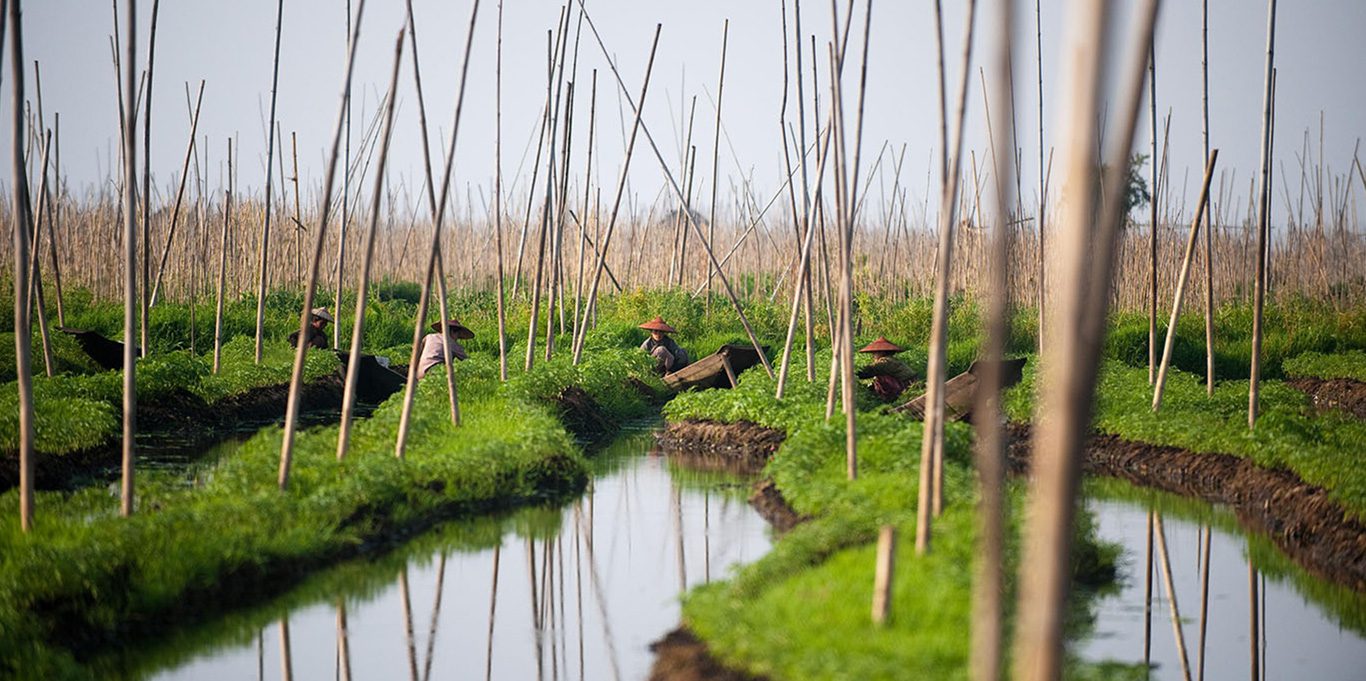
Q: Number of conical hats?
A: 4